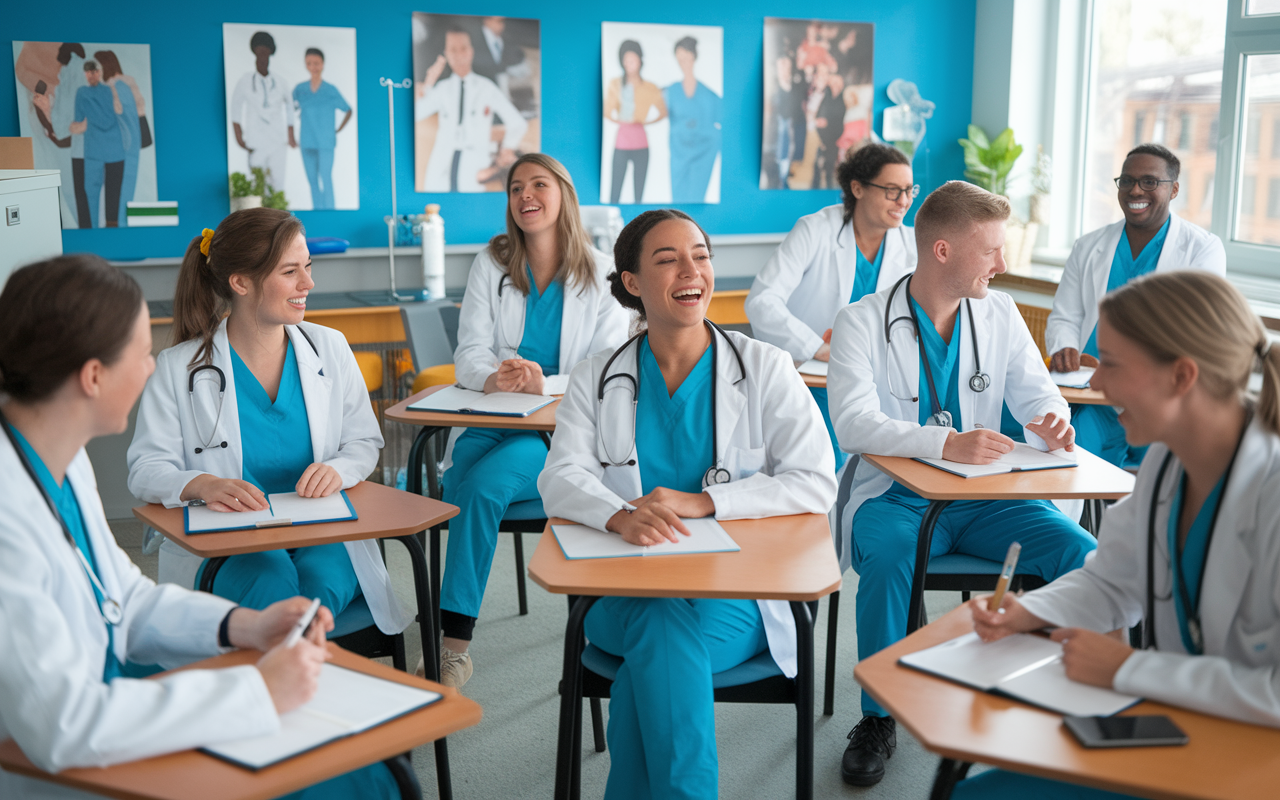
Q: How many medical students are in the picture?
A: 8